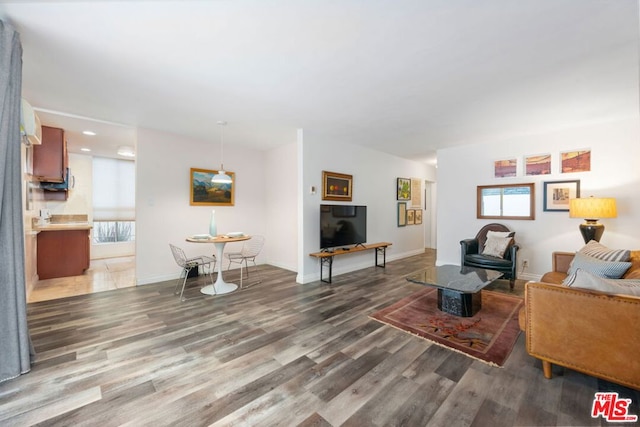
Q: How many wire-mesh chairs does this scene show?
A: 2